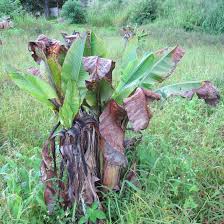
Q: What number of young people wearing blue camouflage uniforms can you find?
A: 0